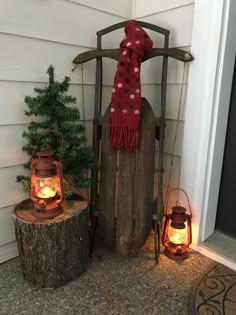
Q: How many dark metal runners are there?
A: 2